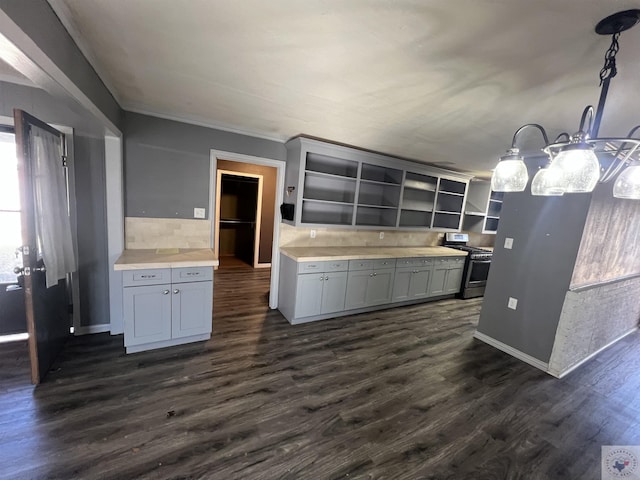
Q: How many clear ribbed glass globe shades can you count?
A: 4